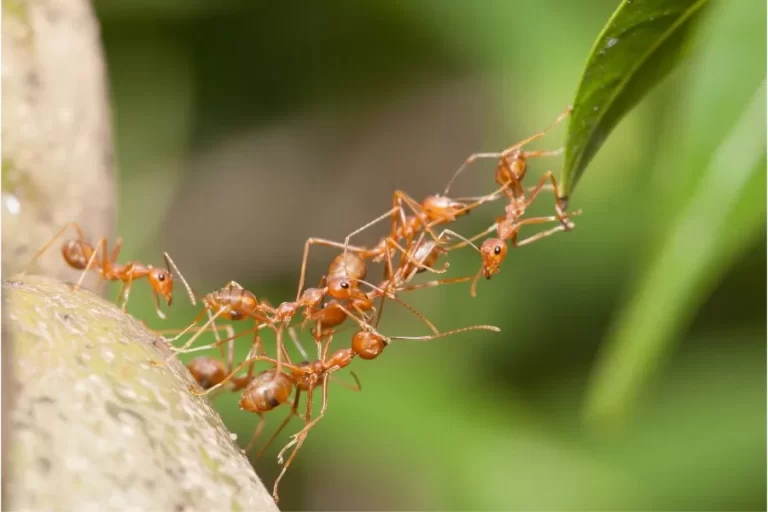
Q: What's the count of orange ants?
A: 7